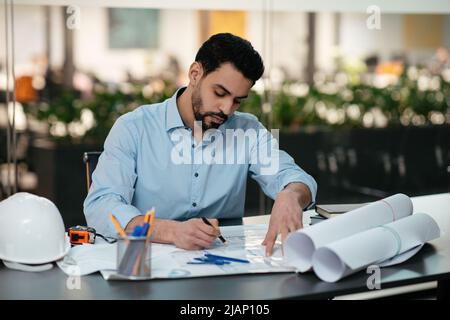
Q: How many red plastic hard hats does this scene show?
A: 0